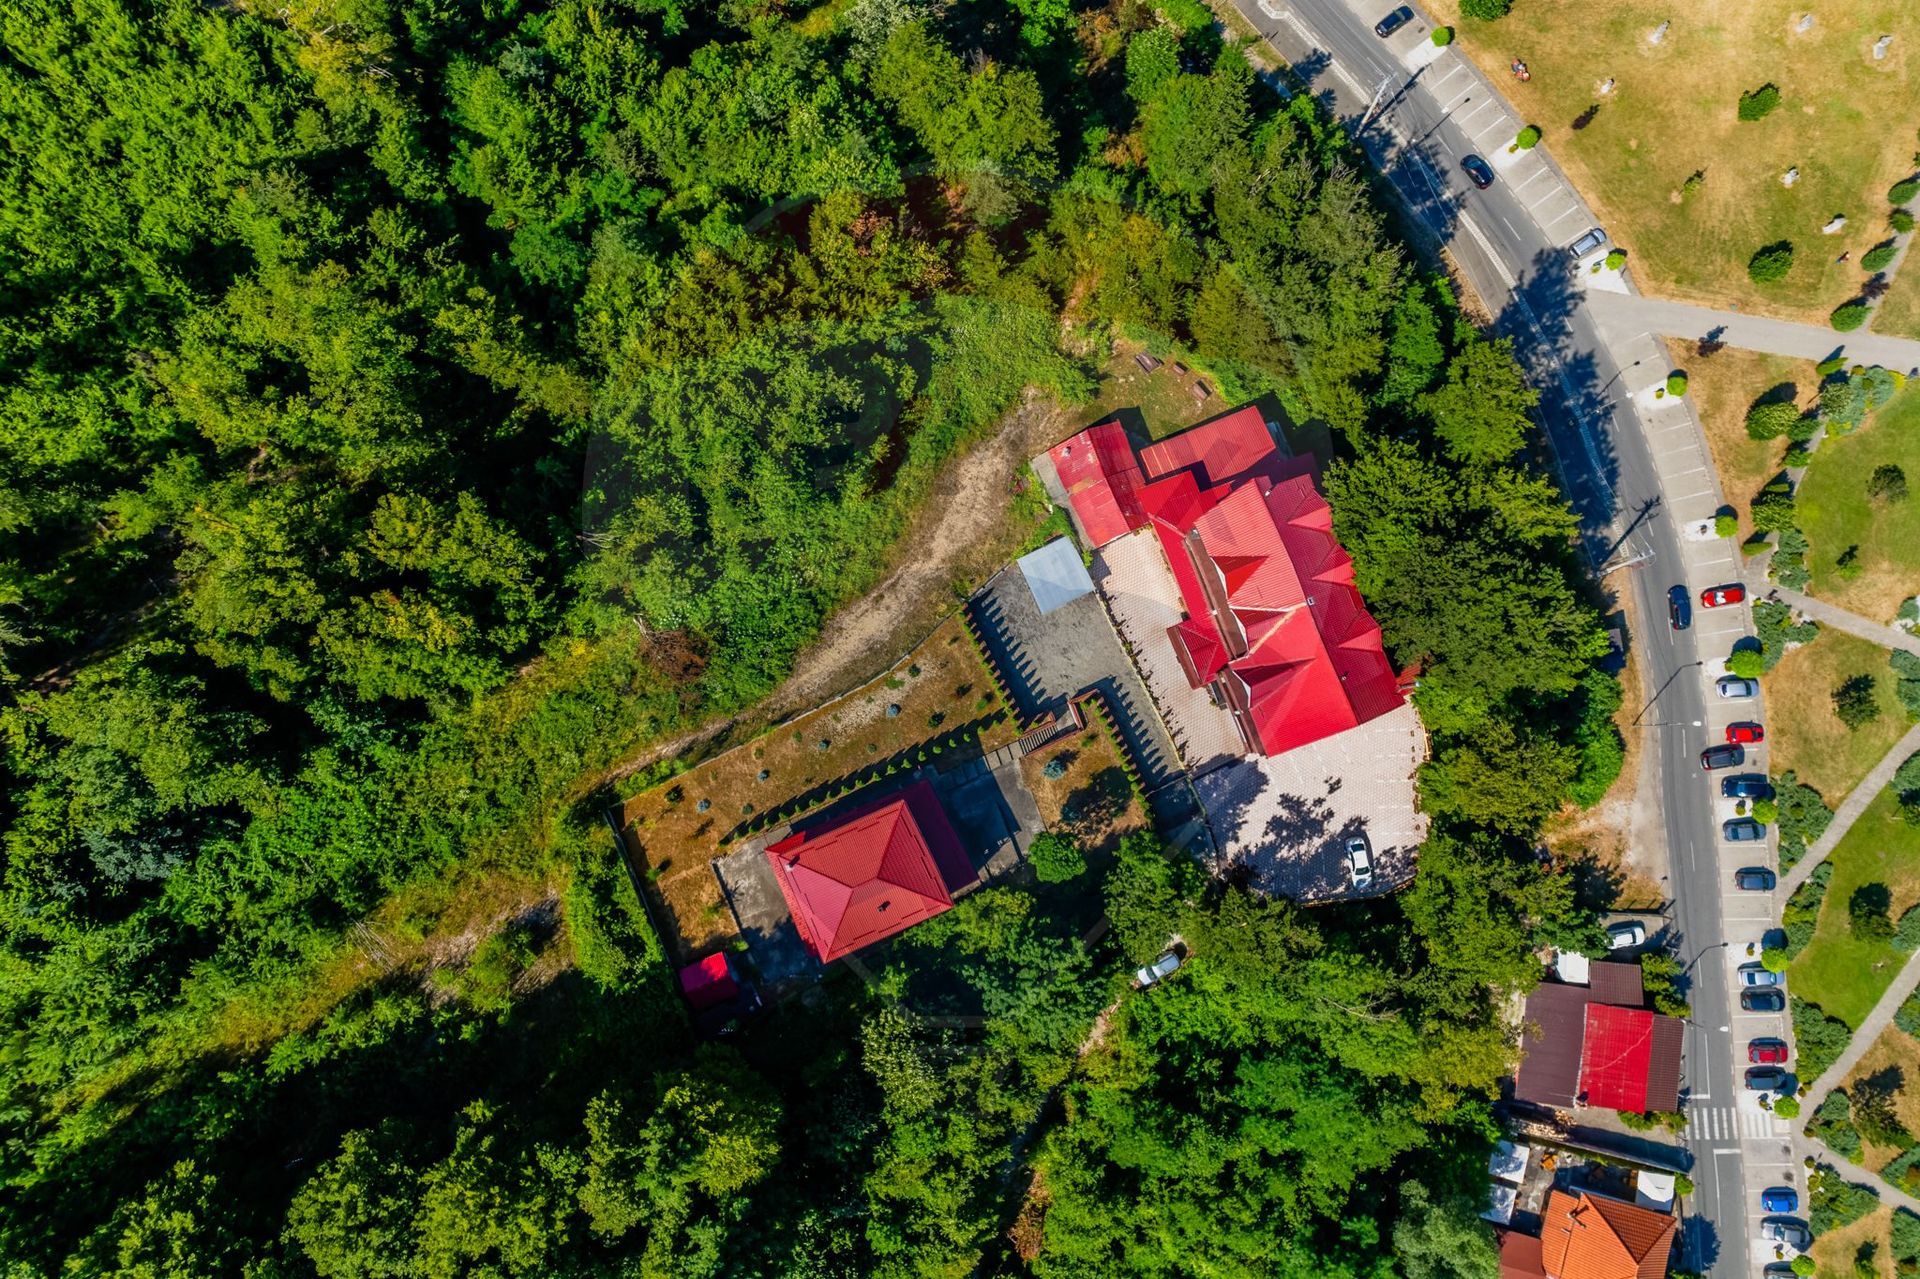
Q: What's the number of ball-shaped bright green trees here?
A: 10